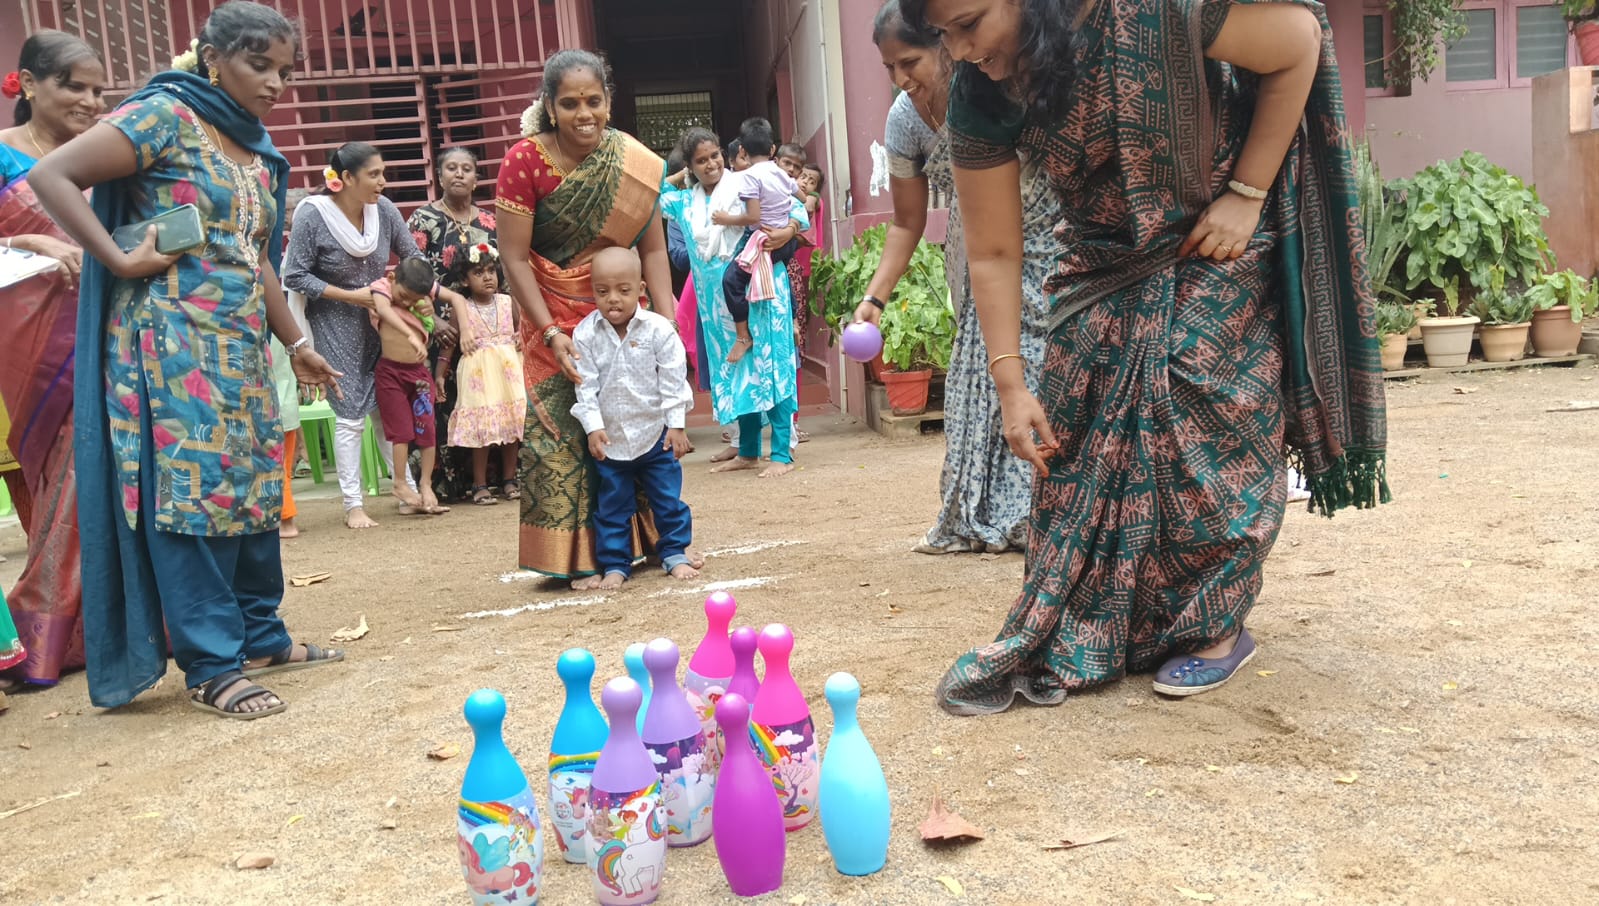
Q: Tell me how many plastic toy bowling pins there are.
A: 10